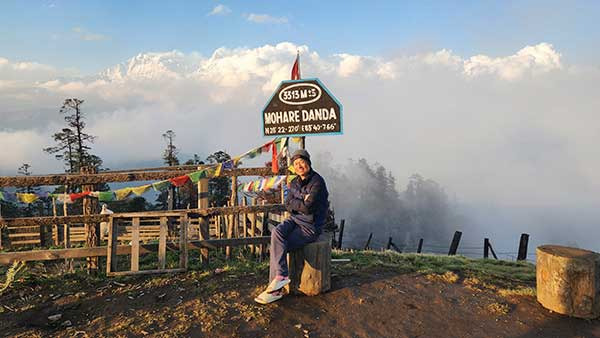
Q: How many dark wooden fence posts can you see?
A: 7